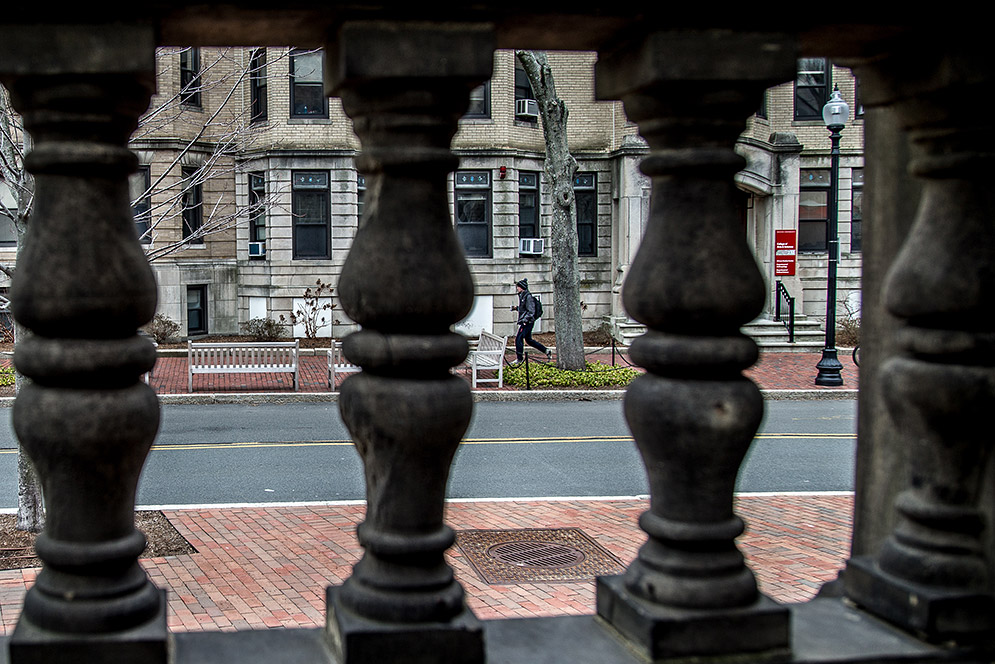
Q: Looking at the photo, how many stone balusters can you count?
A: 4